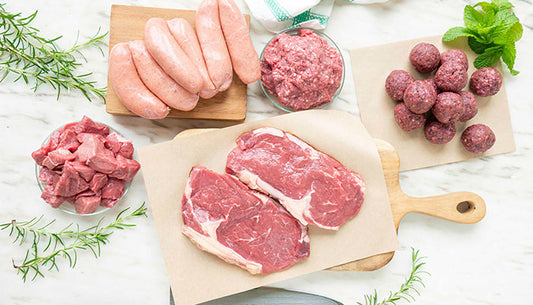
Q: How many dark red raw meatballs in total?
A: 11